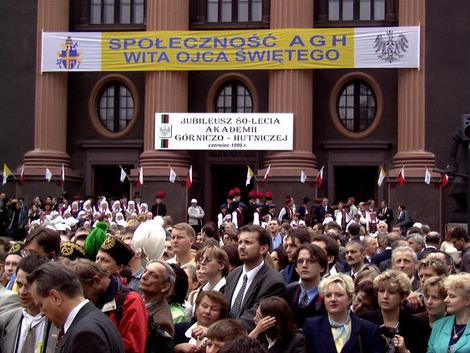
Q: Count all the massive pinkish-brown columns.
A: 4